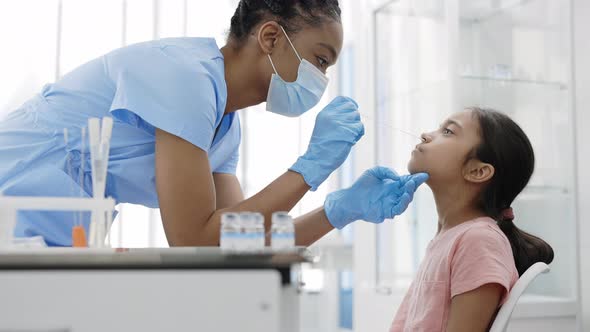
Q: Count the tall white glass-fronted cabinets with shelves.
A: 1